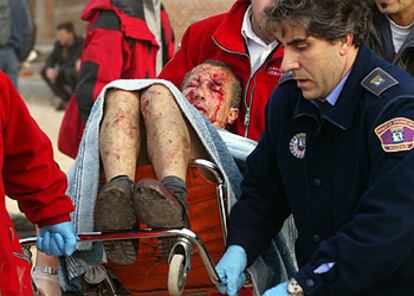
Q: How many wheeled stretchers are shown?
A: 1